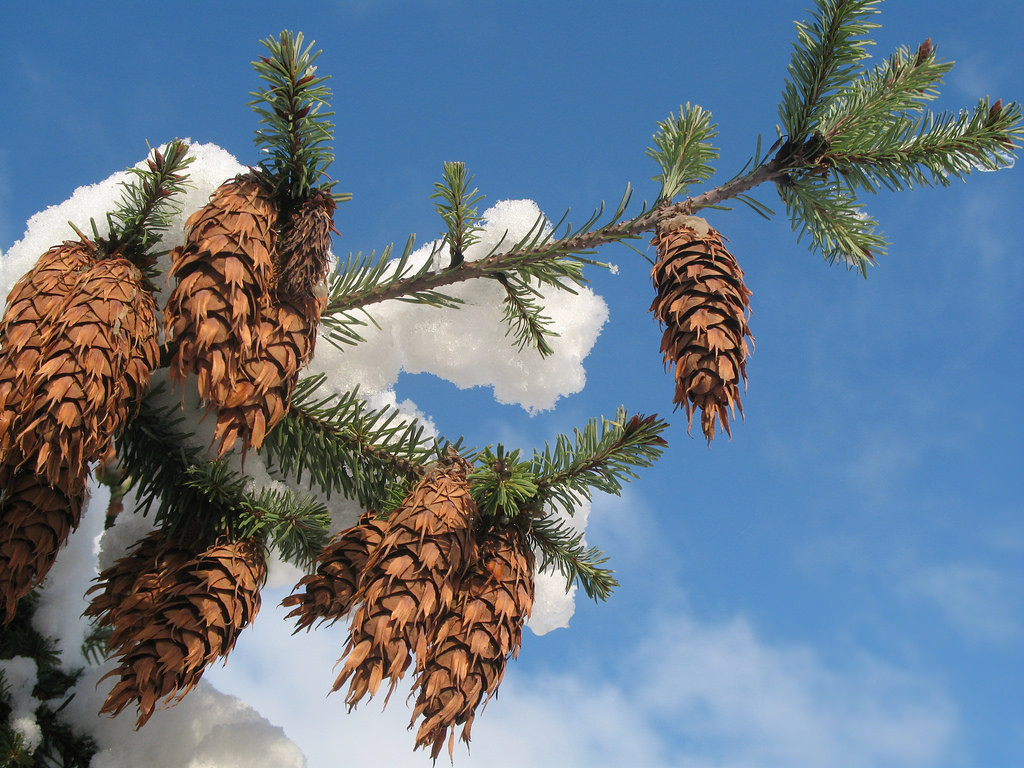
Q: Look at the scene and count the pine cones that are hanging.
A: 11